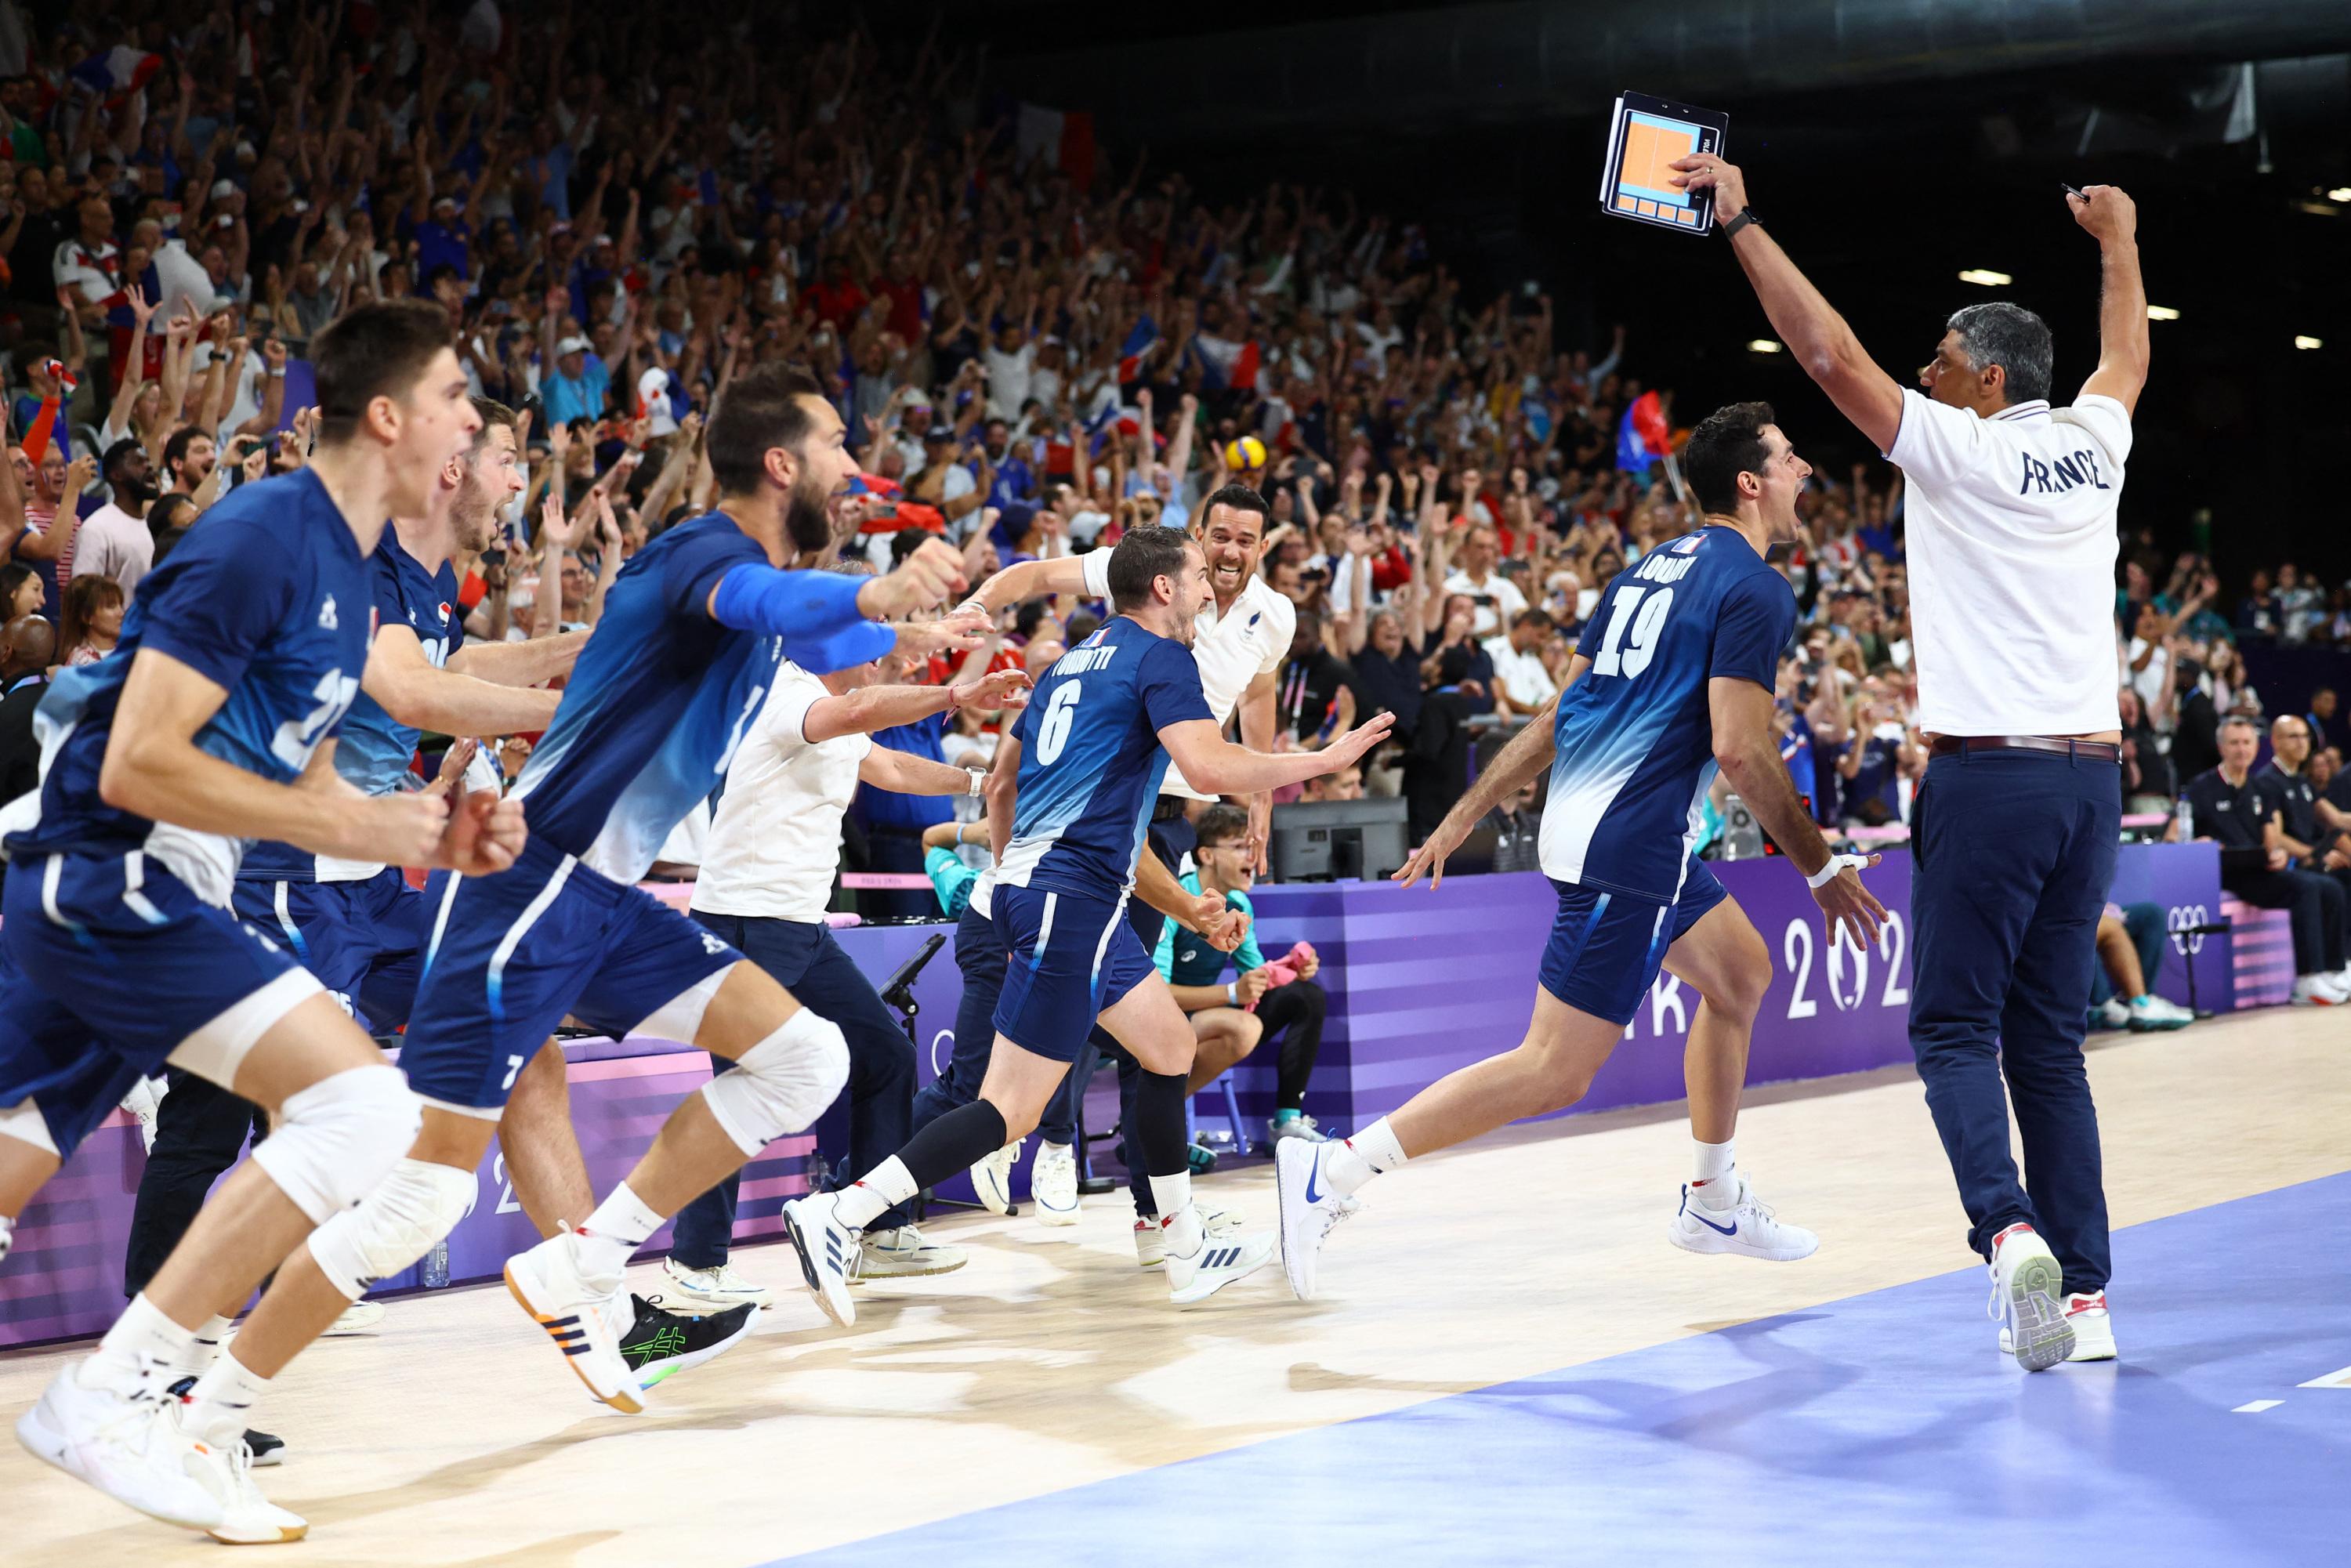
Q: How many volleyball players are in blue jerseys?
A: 5